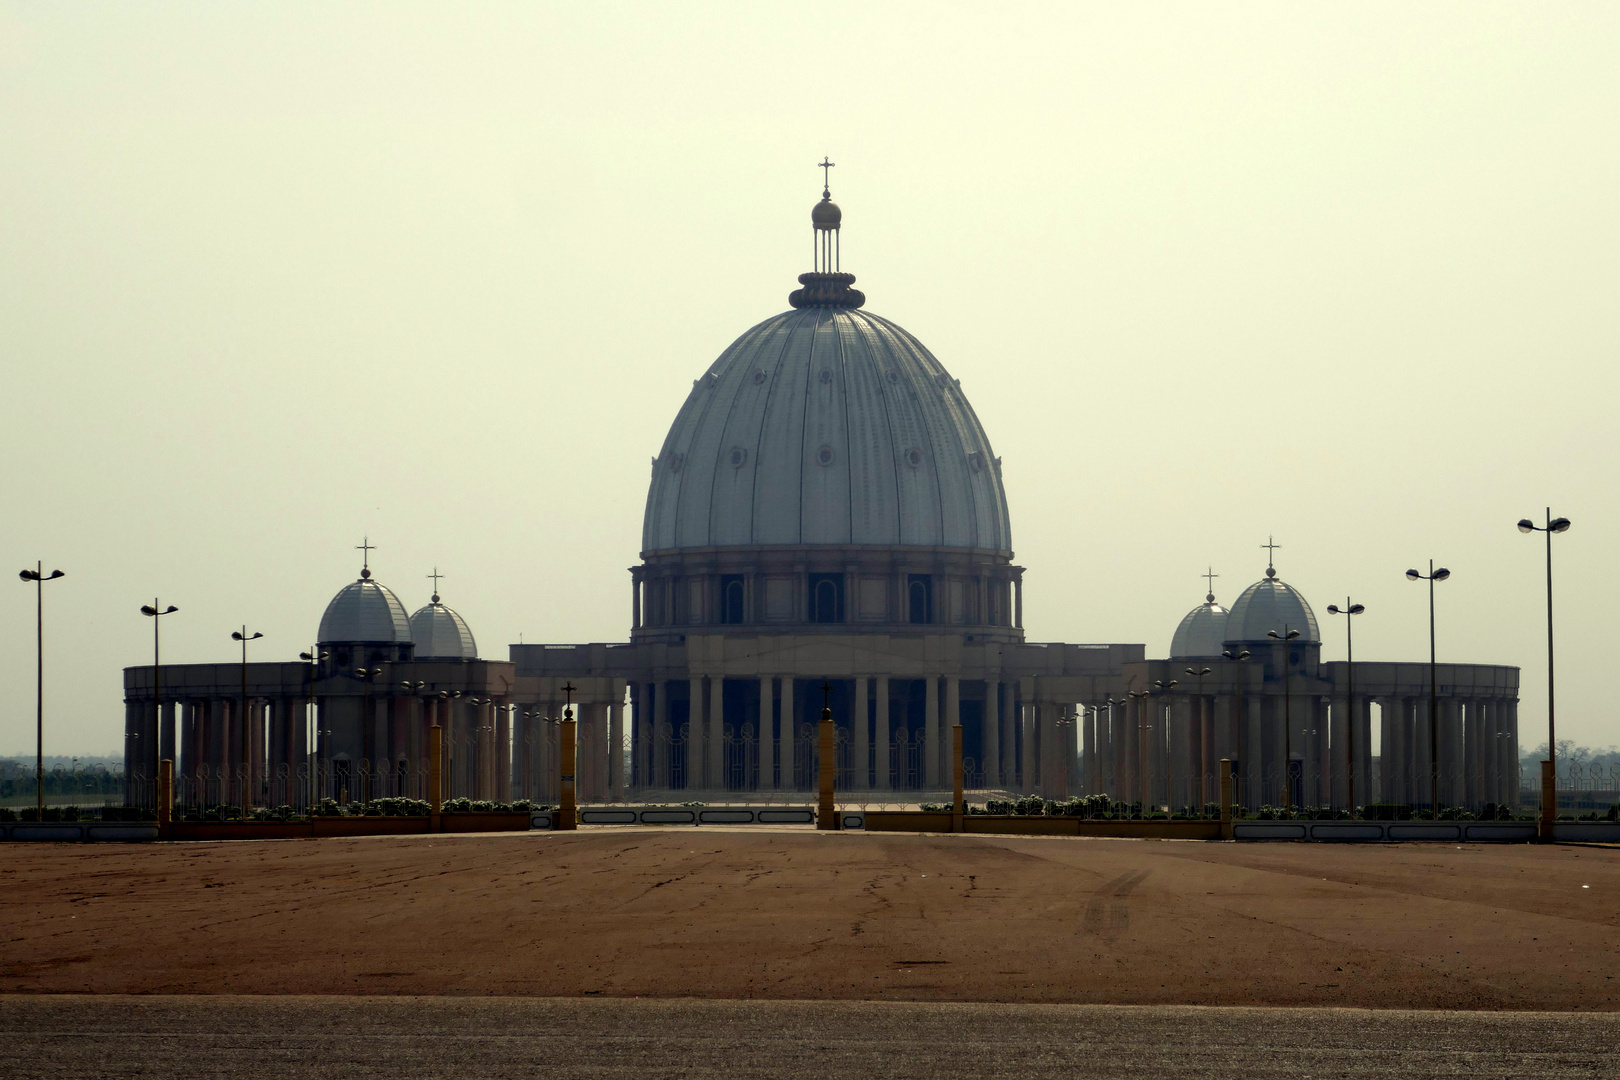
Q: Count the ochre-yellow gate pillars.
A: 7